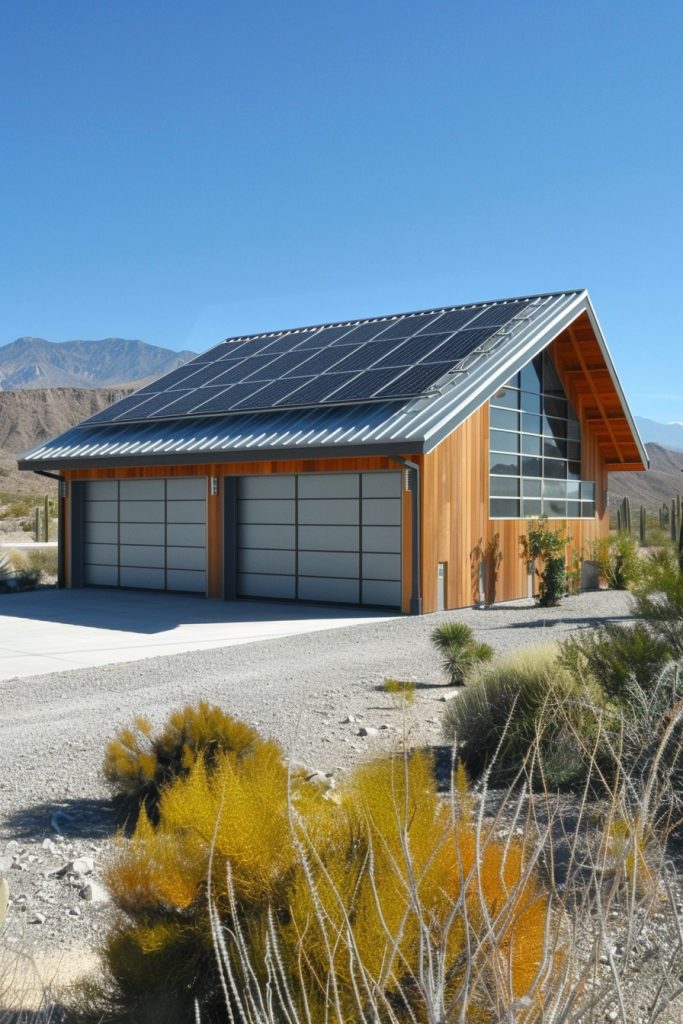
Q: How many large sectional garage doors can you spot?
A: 2